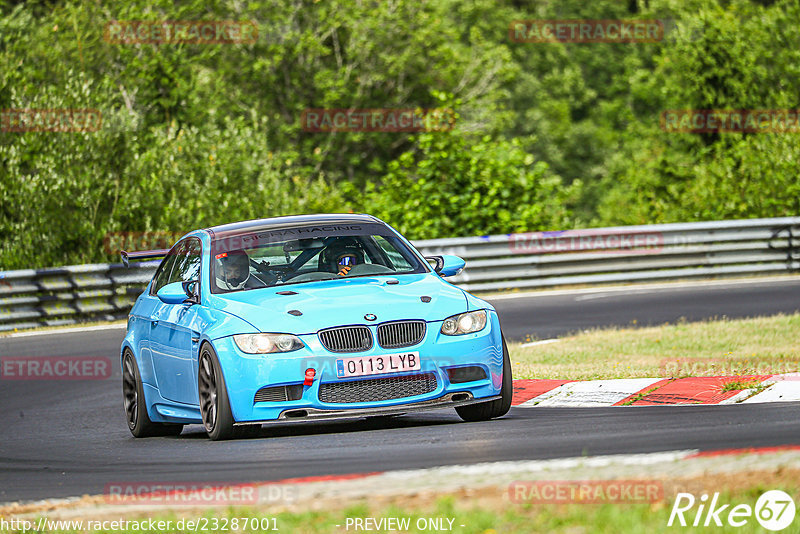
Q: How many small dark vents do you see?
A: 4